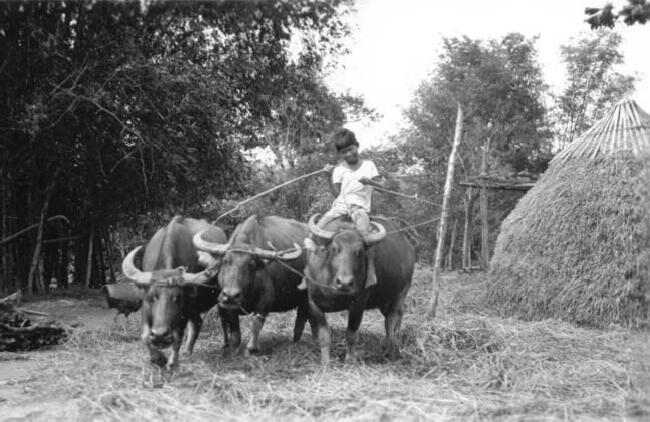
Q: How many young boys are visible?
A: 1